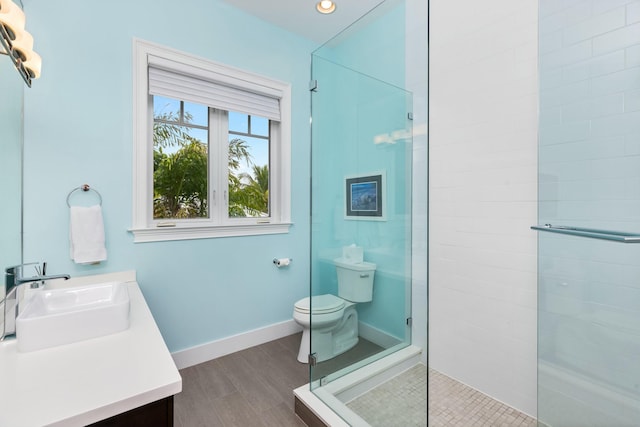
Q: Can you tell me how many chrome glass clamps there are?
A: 5